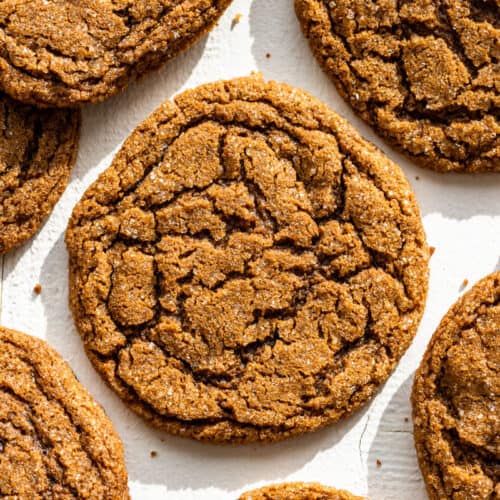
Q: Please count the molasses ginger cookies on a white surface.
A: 7